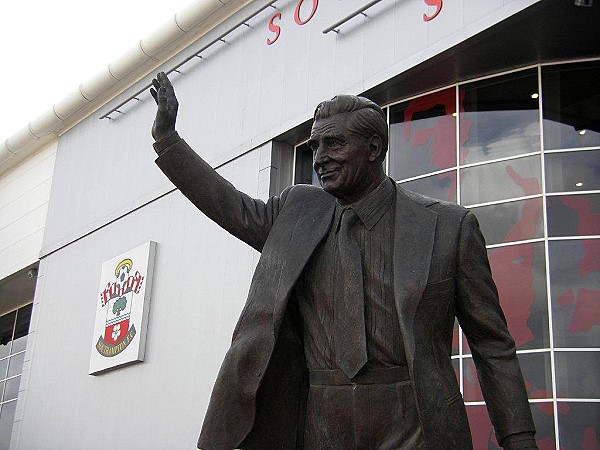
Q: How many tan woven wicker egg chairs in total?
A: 0